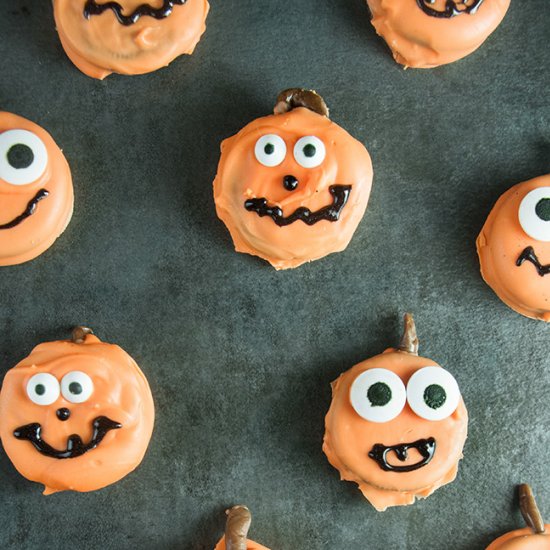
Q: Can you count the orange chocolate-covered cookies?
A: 9